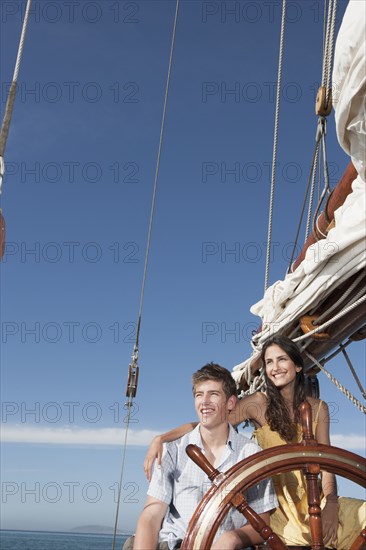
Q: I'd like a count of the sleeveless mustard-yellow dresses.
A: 1